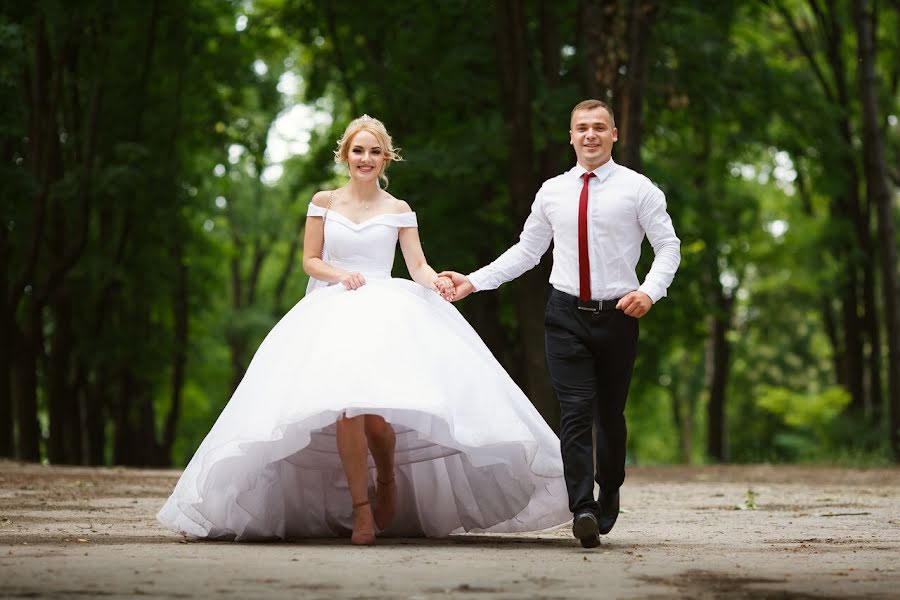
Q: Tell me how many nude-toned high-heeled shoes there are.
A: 2